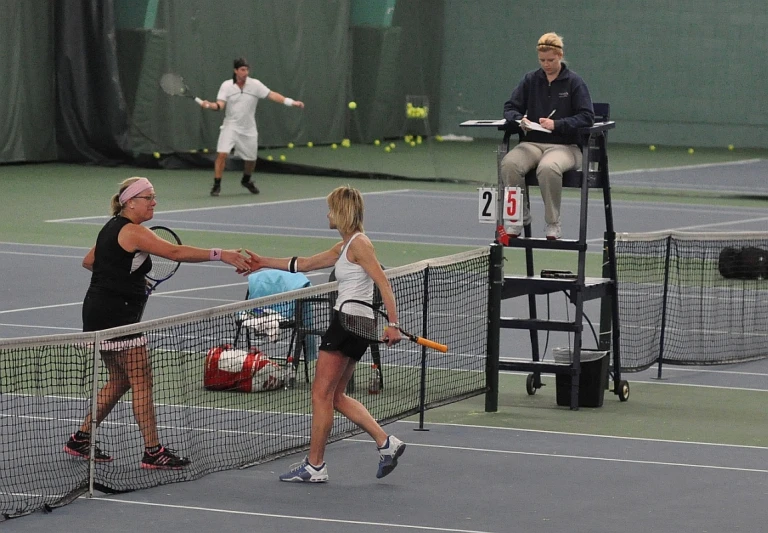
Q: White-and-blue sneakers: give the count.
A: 2